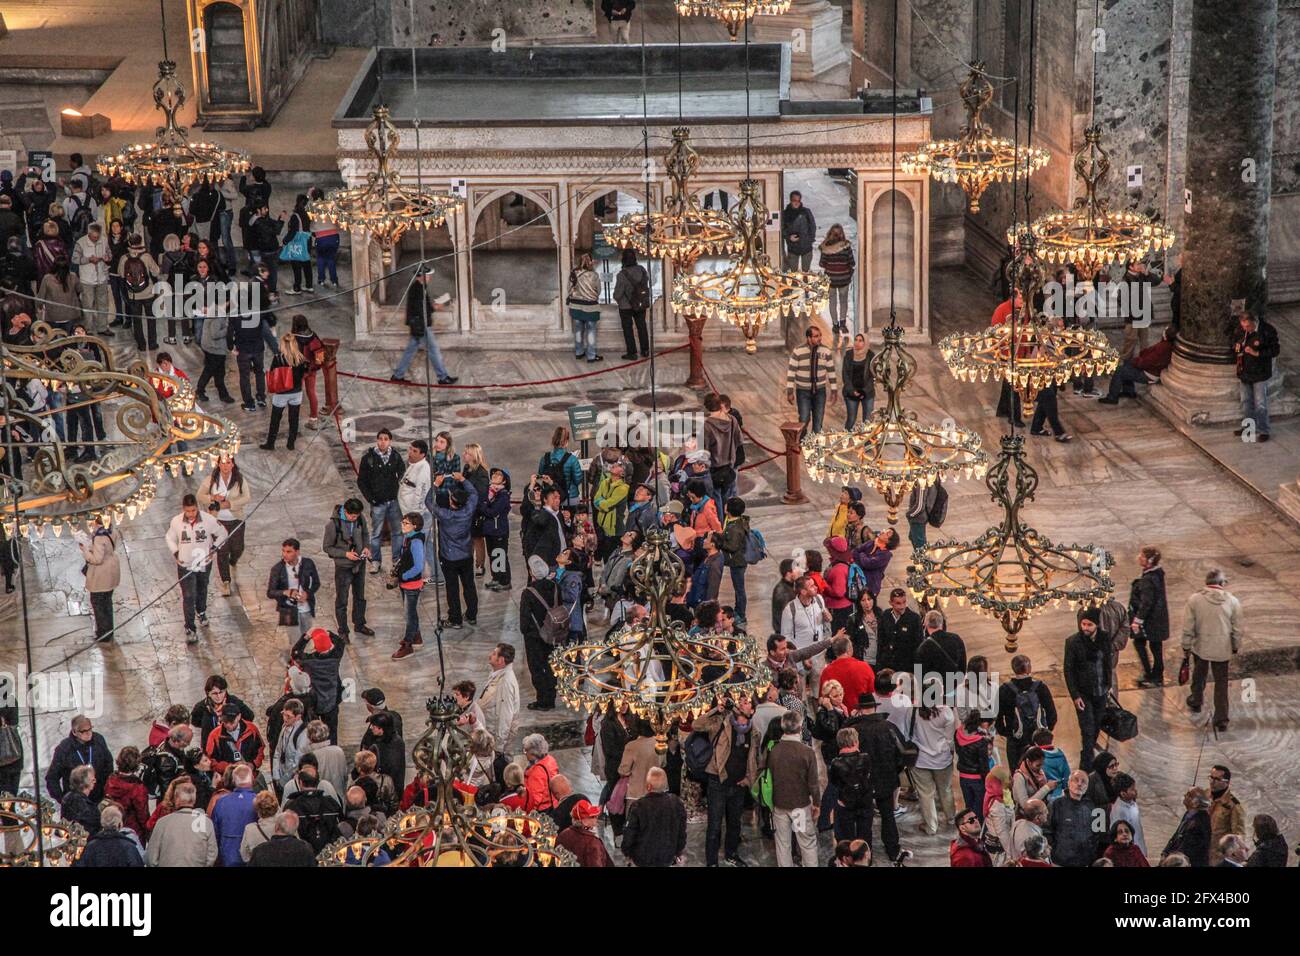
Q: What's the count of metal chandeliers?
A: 14